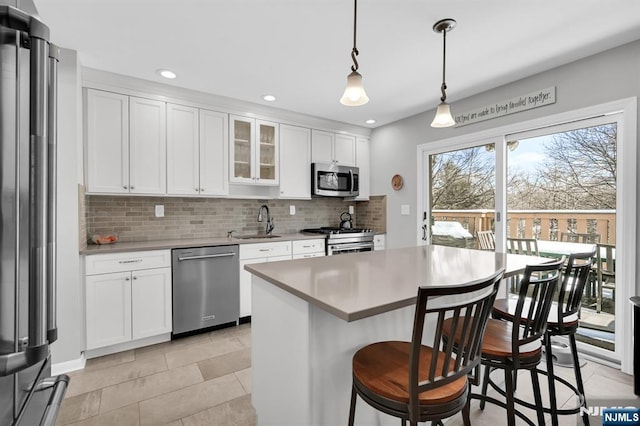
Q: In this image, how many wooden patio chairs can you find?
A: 4